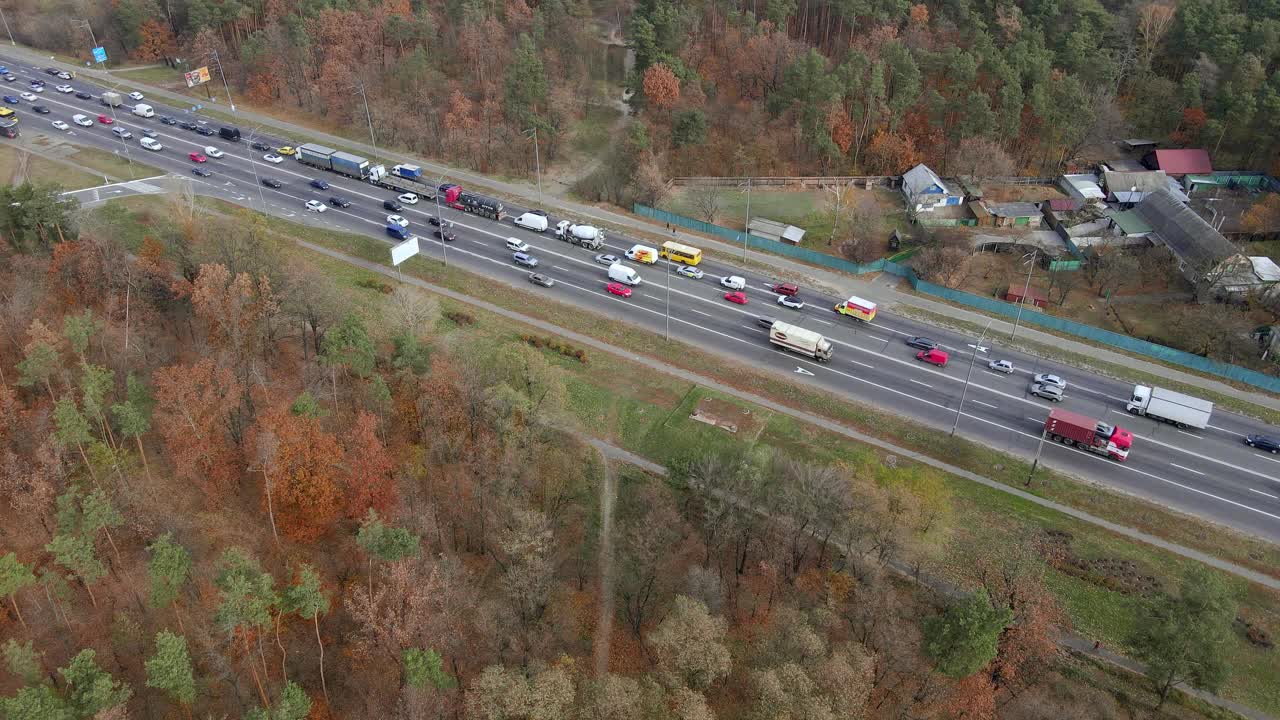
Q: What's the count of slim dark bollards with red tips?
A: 0